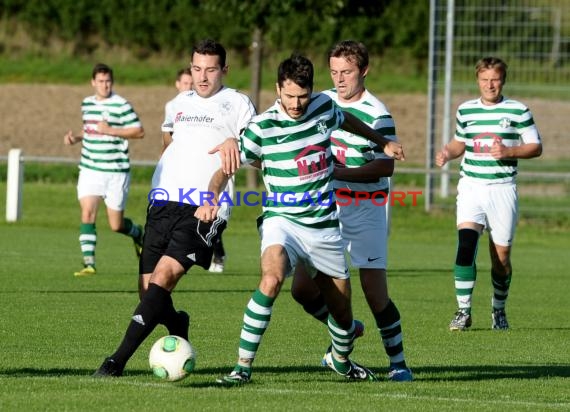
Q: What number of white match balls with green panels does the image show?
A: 1